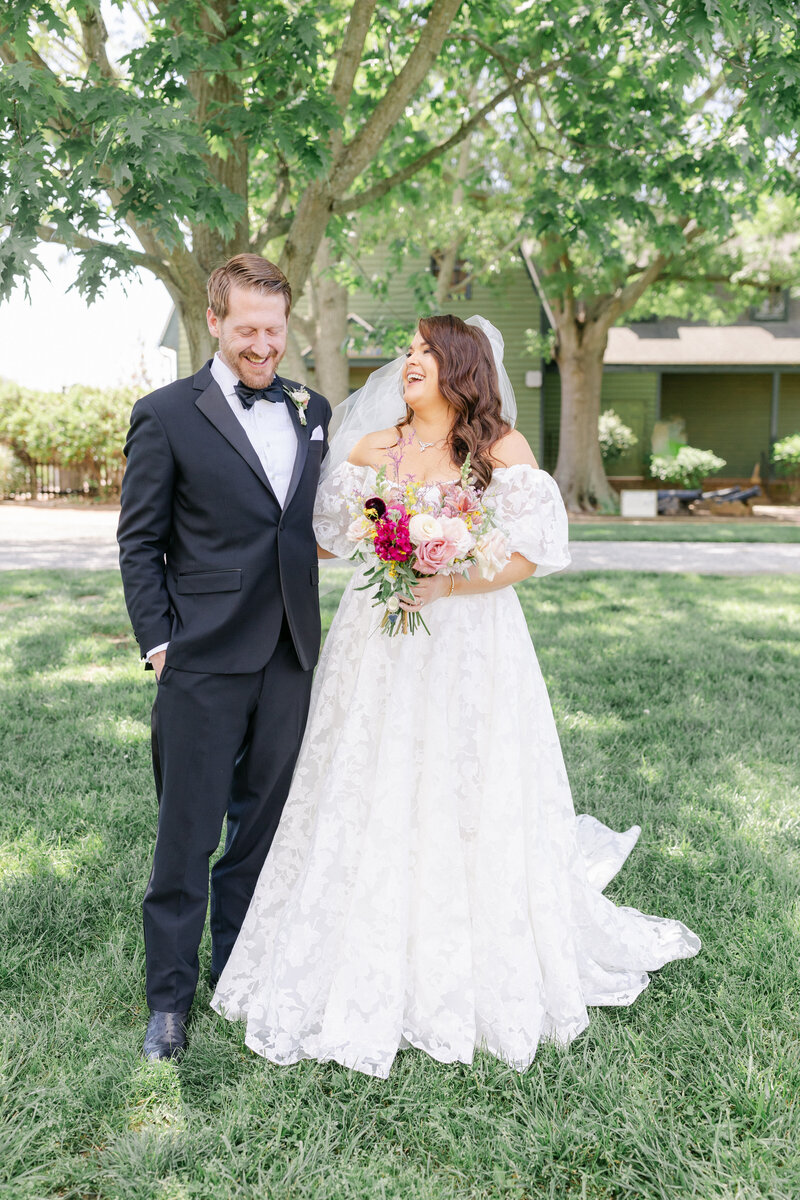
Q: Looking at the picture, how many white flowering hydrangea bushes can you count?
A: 3